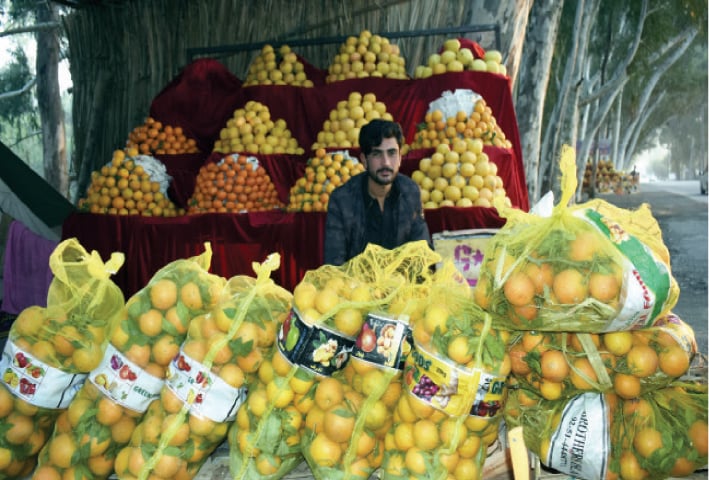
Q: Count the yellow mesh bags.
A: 9